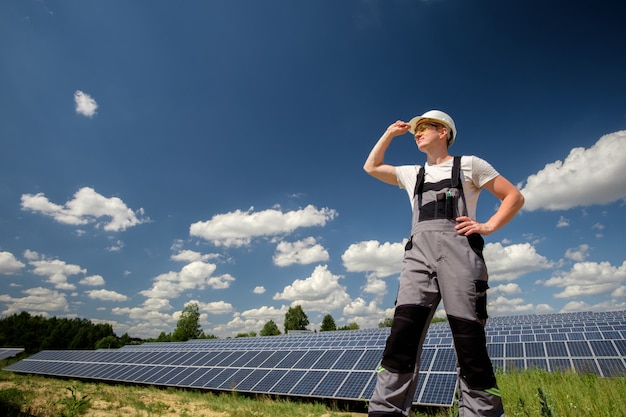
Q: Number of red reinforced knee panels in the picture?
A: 0